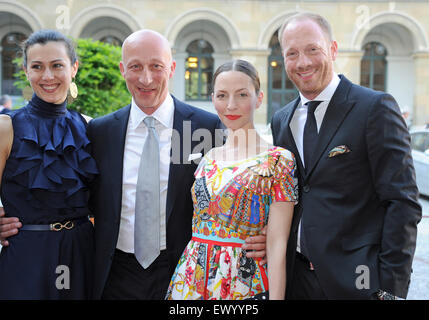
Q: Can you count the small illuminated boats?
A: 0